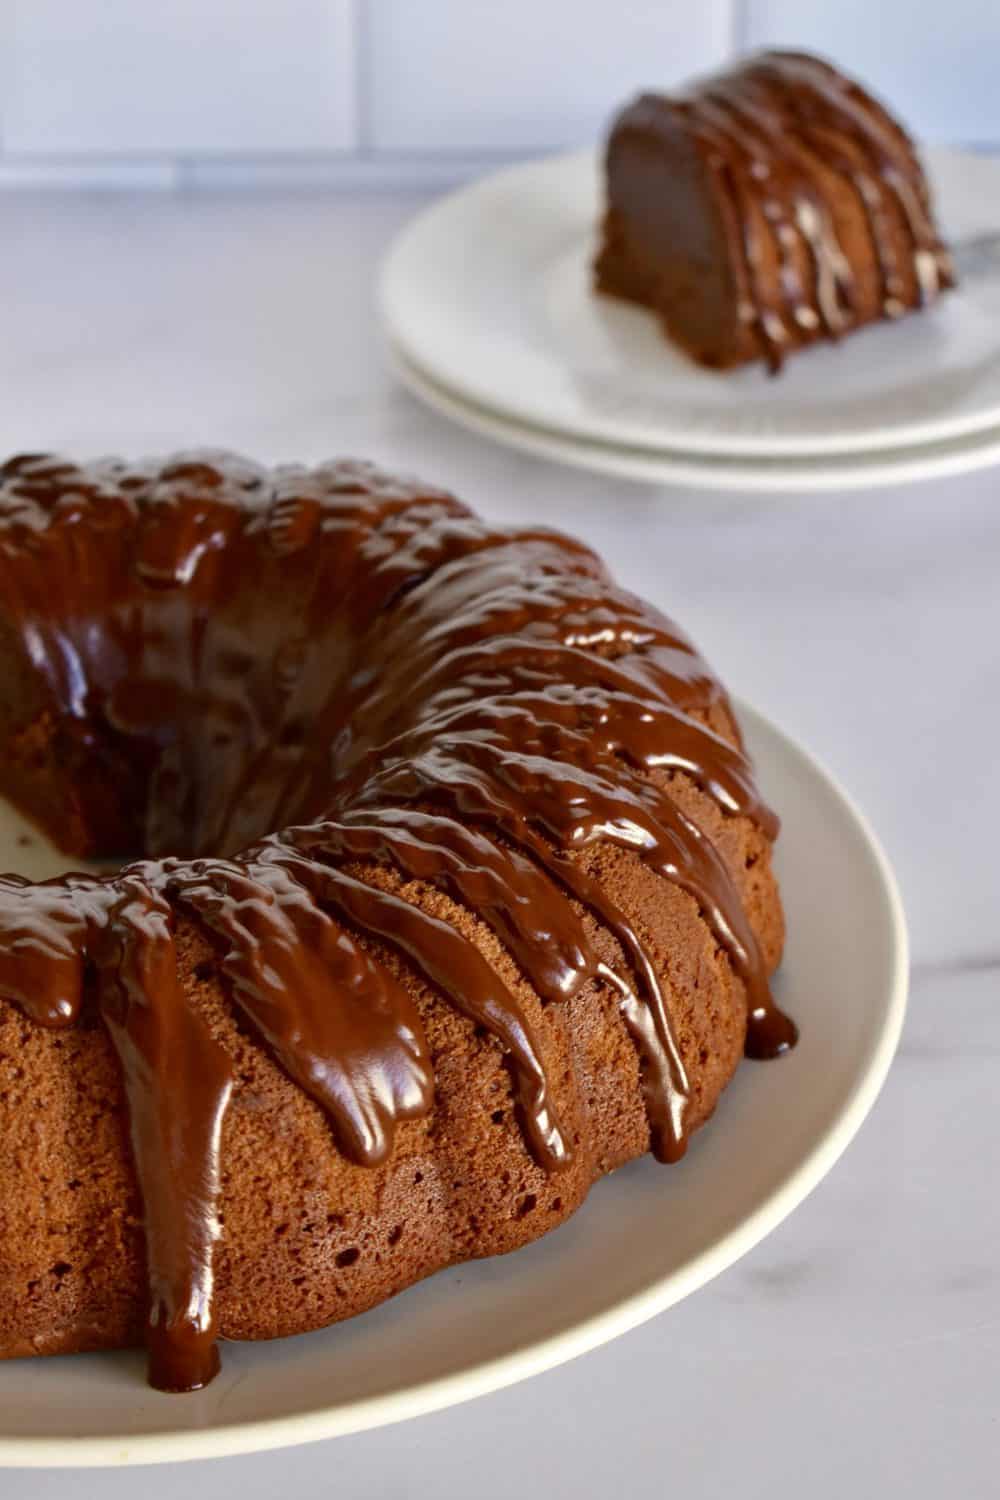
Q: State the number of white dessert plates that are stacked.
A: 2